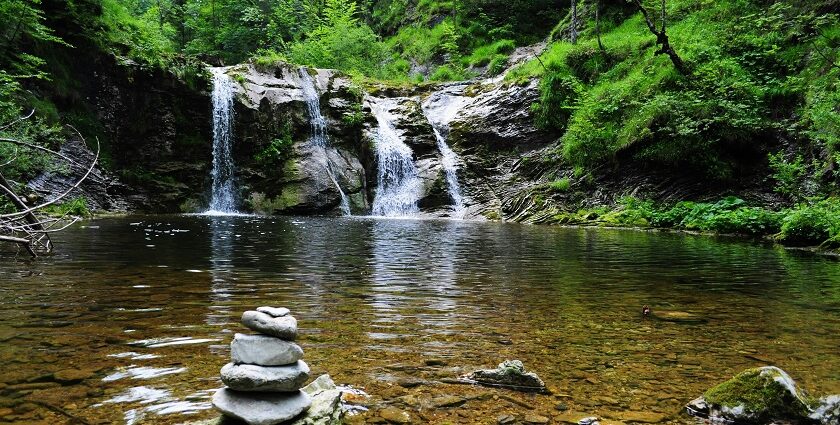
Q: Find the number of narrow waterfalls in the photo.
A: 4